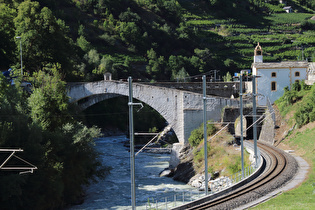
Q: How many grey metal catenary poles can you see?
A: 4